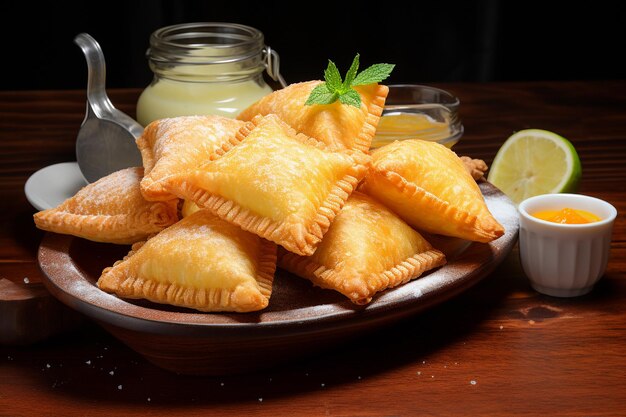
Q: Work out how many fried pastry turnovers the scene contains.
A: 7